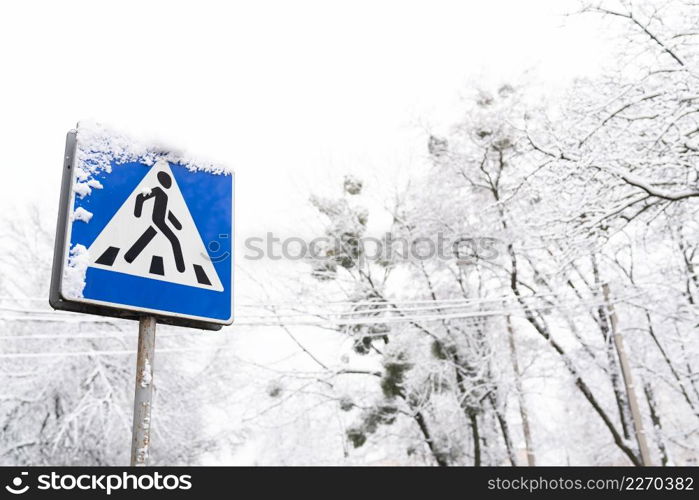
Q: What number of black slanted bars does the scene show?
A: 3